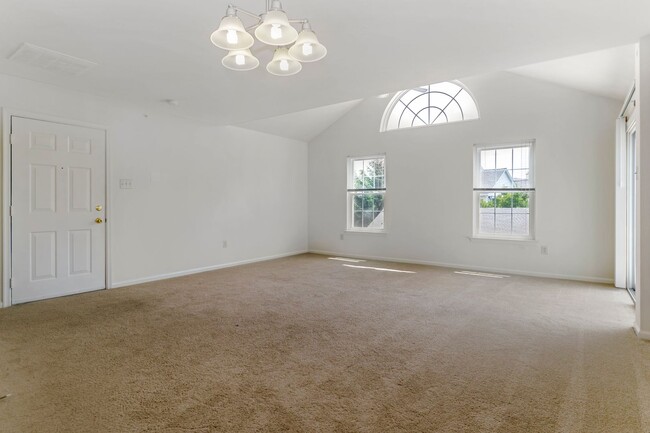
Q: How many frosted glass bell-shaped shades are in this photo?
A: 5